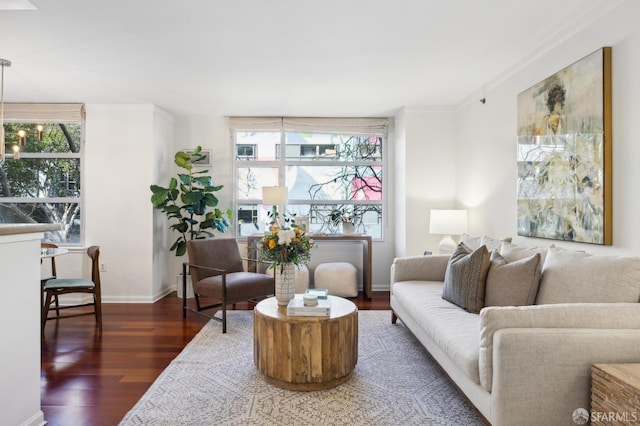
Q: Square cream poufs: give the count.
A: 2